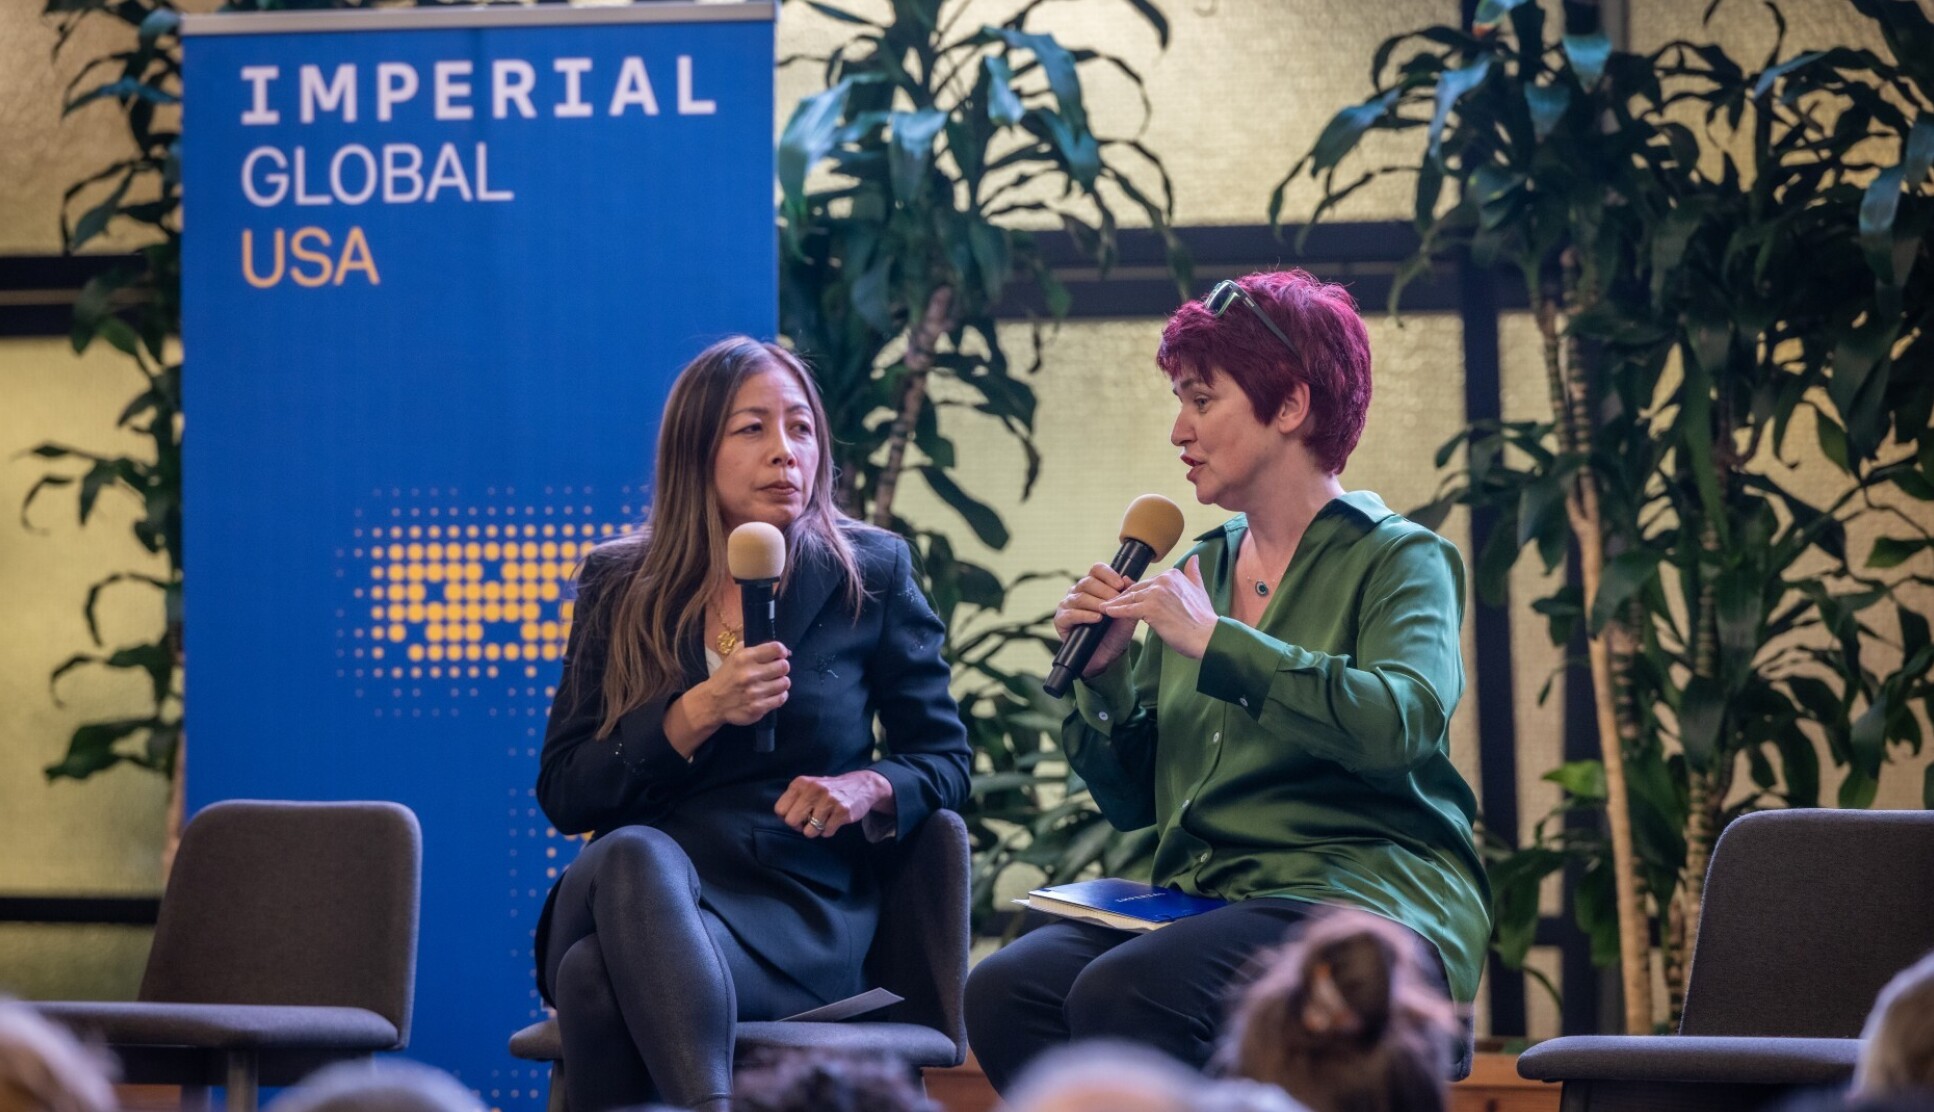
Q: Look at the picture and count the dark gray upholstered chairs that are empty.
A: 2